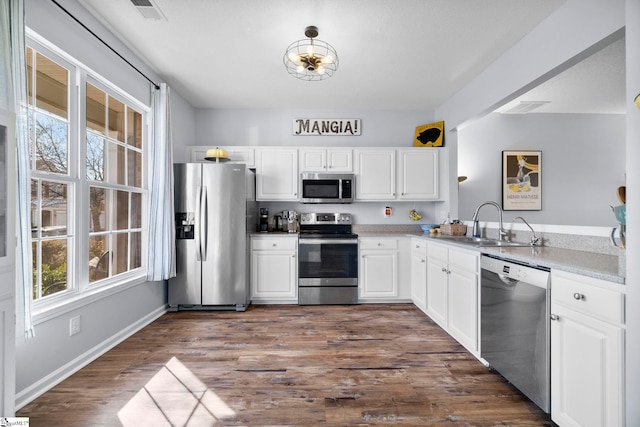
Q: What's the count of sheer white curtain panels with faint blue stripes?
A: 2